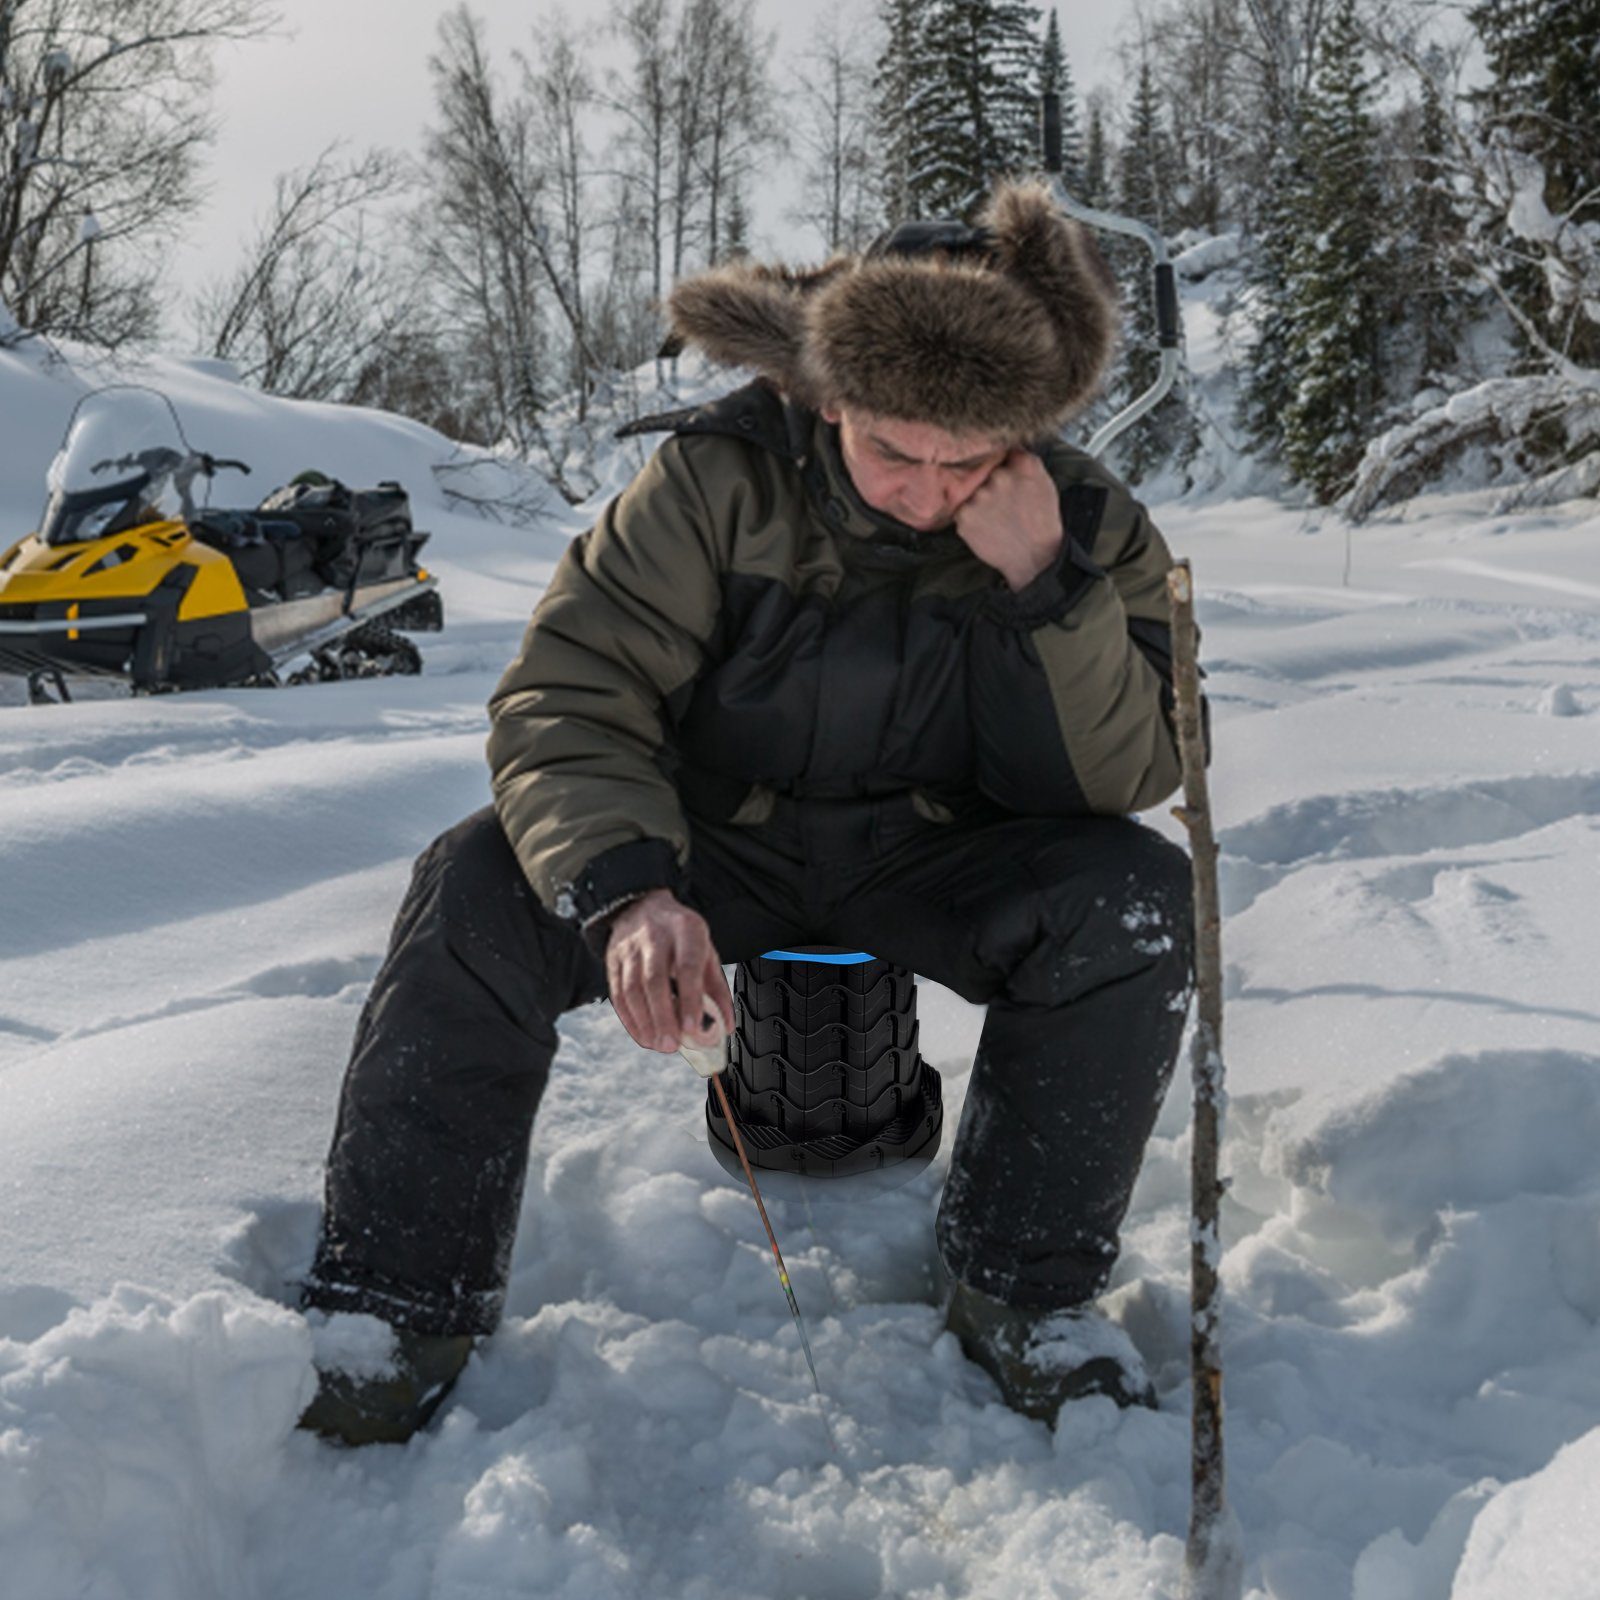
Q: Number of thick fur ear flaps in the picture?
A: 2